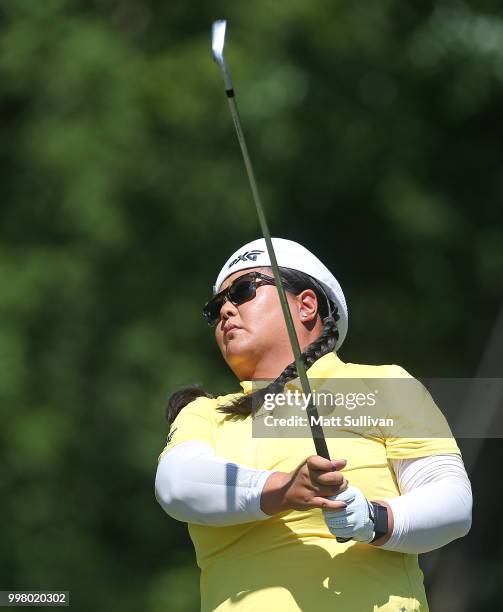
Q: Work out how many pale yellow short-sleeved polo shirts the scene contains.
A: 1